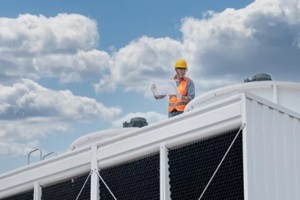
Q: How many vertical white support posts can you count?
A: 4